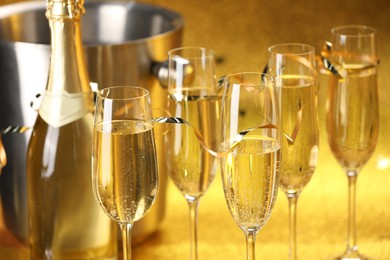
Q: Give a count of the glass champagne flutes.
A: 5